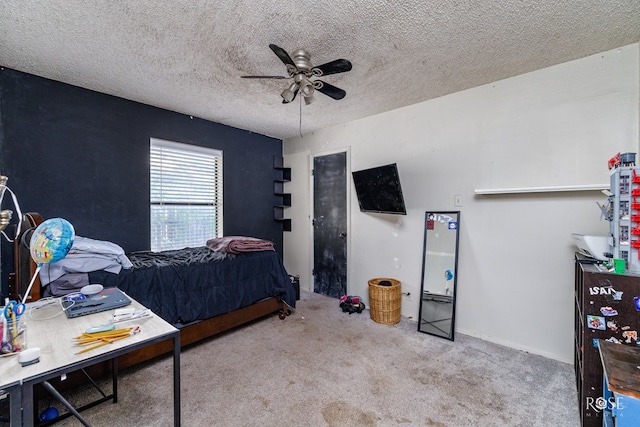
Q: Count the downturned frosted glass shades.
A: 3